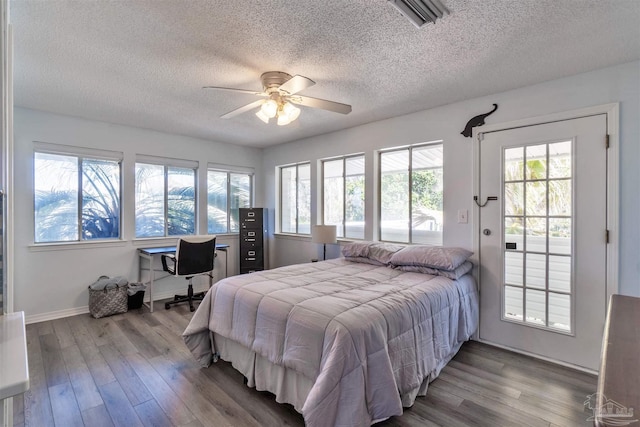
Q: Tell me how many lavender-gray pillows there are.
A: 4